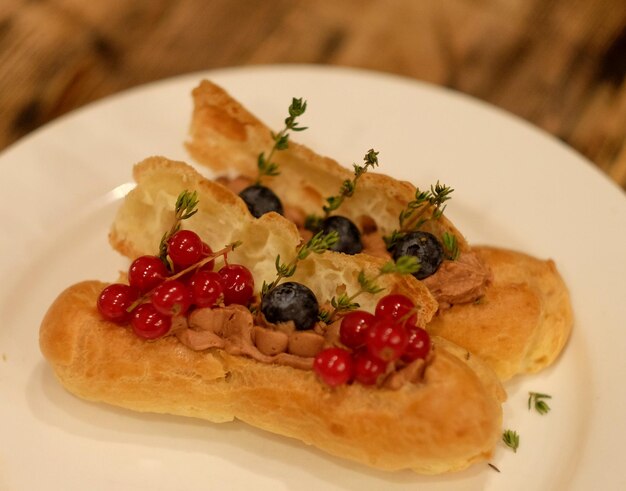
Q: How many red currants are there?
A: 14